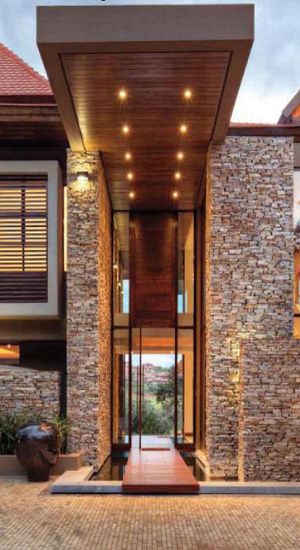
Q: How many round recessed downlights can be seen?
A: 10